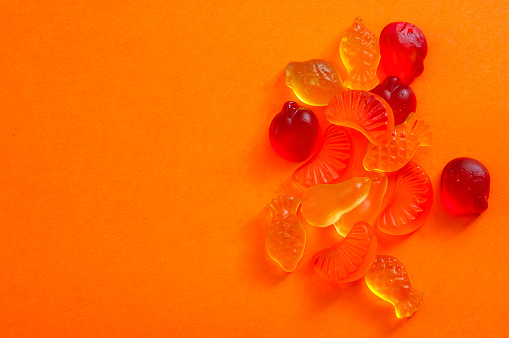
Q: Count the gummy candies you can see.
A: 15